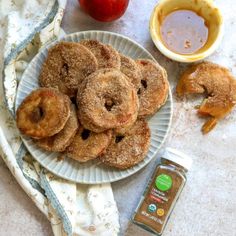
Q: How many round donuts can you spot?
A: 9